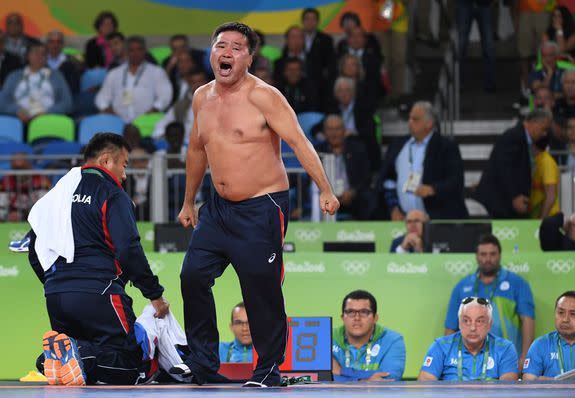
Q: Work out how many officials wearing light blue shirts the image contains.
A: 5